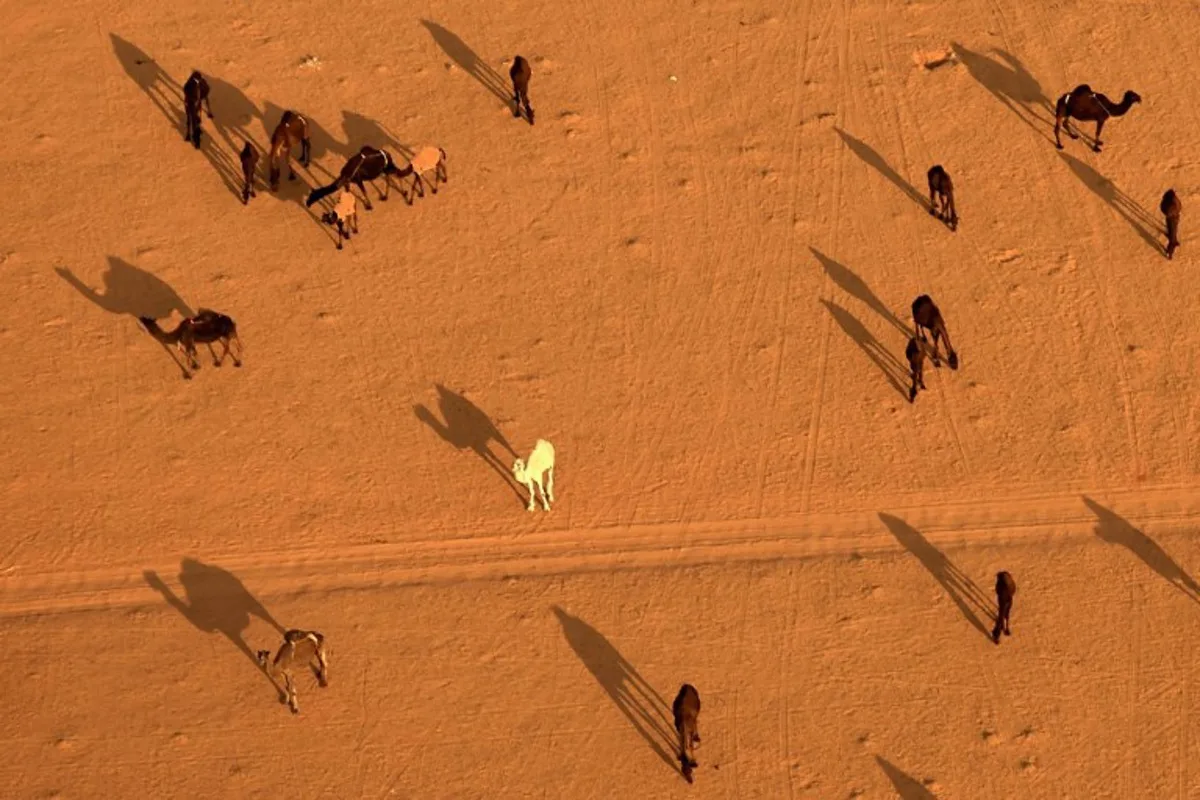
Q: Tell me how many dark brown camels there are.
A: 13